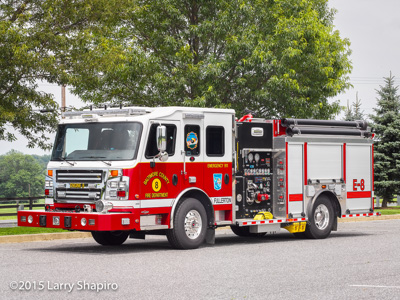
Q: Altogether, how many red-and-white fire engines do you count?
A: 1